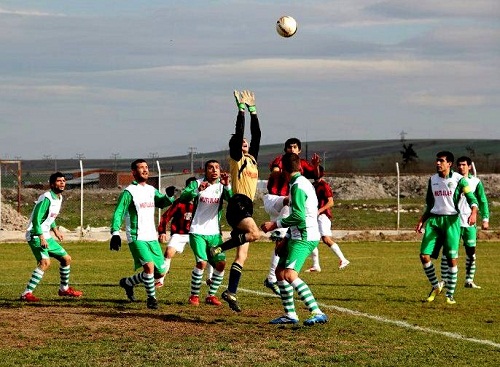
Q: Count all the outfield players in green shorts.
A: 6